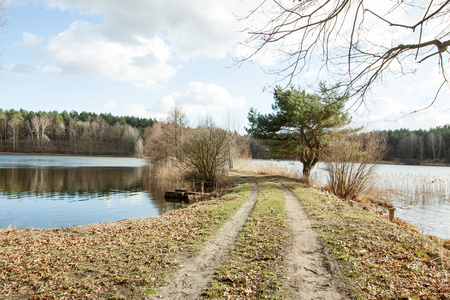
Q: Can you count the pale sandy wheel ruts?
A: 2